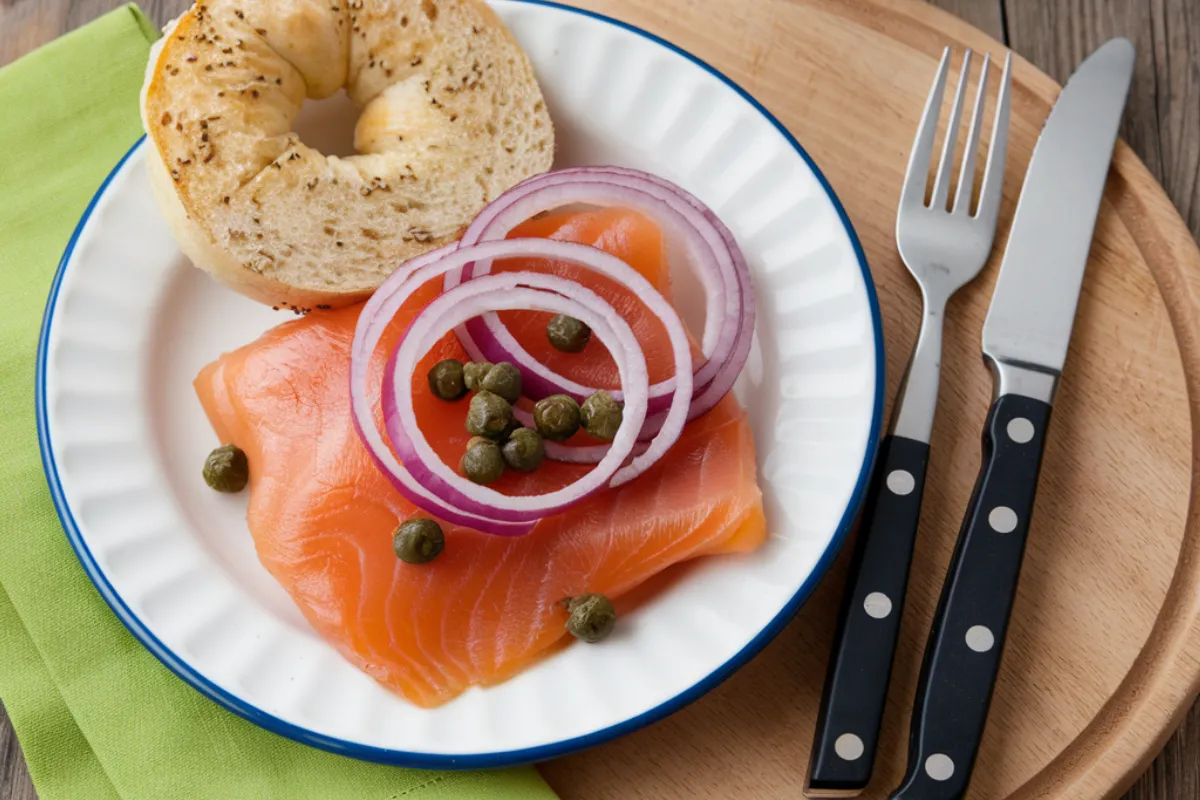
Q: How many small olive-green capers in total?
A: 12